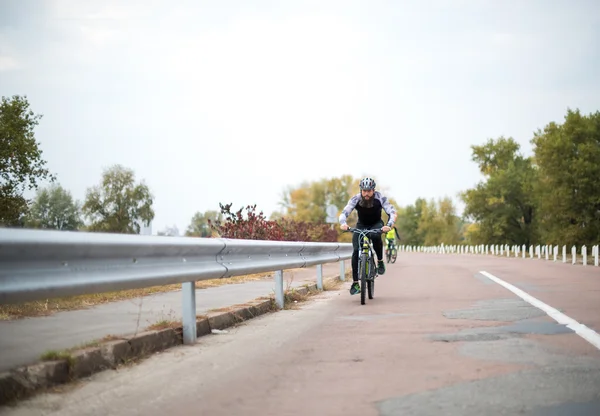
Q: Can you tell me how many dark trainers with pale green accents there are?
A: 2